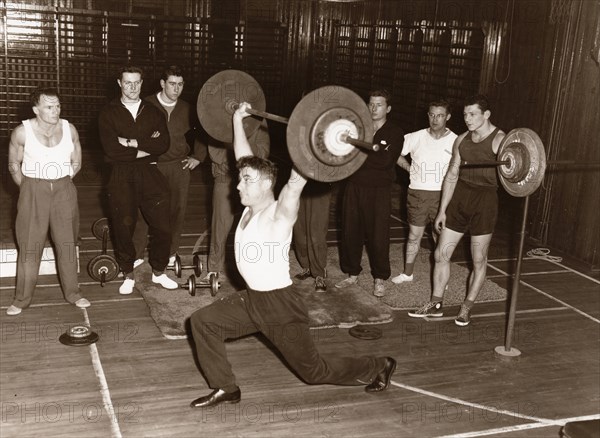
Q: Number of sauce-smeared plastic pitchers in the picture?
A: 0